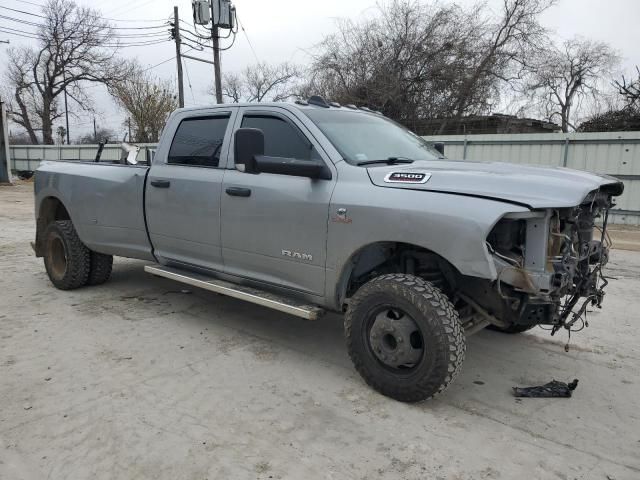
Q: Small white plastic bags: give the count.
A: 0